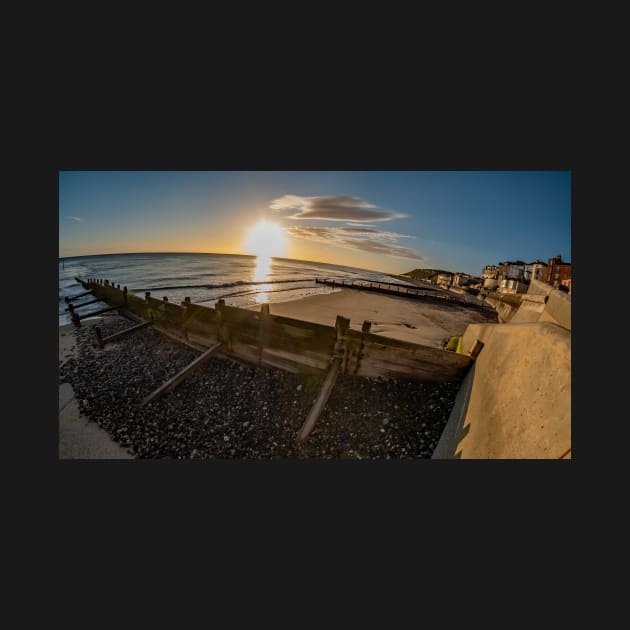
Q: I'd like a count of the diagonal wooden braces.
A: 6